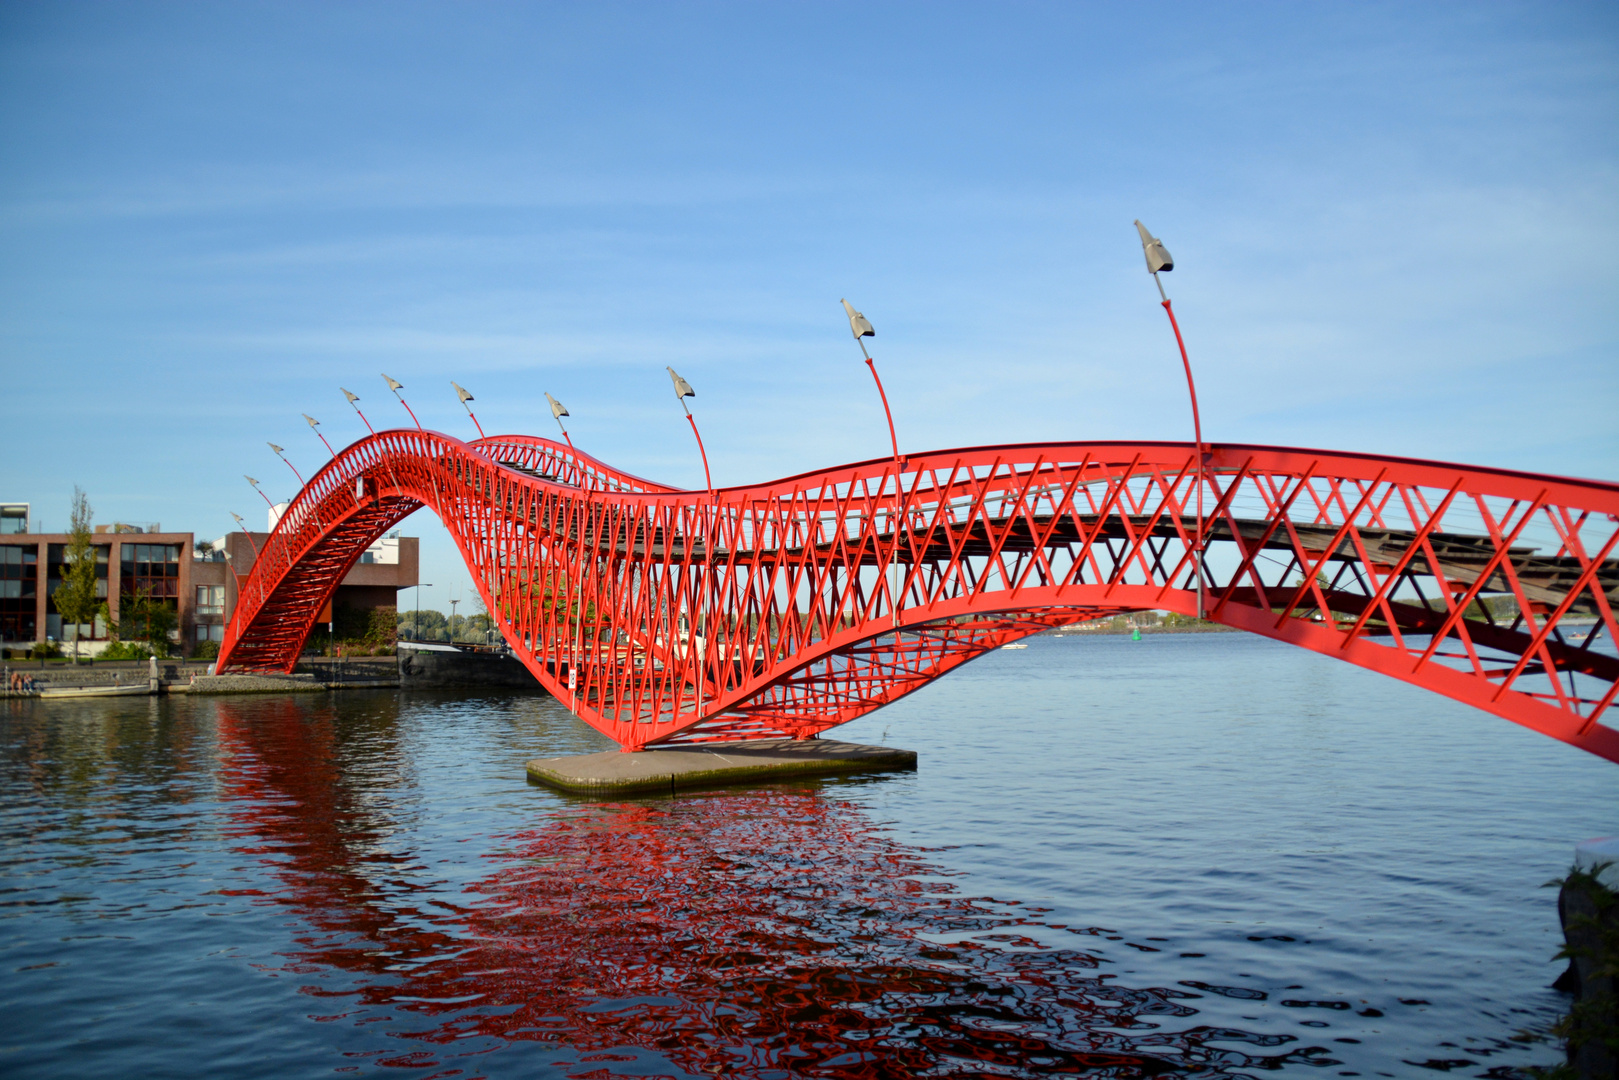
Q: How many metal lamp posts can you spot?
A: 13